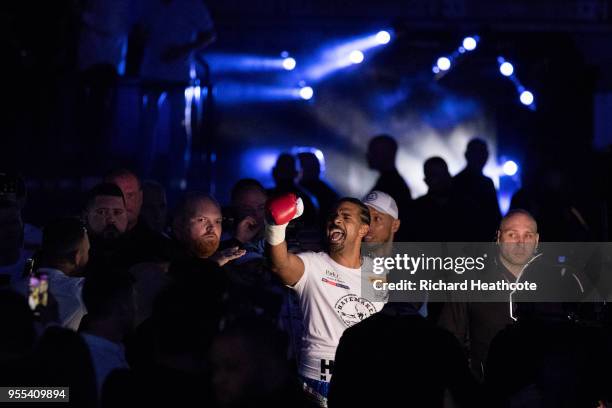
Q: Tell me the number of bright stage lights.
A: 9